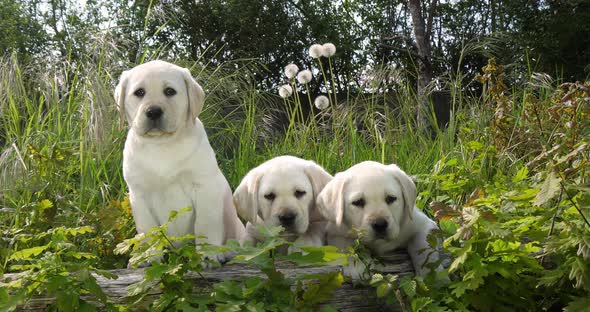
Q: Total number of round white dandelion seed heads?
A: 6